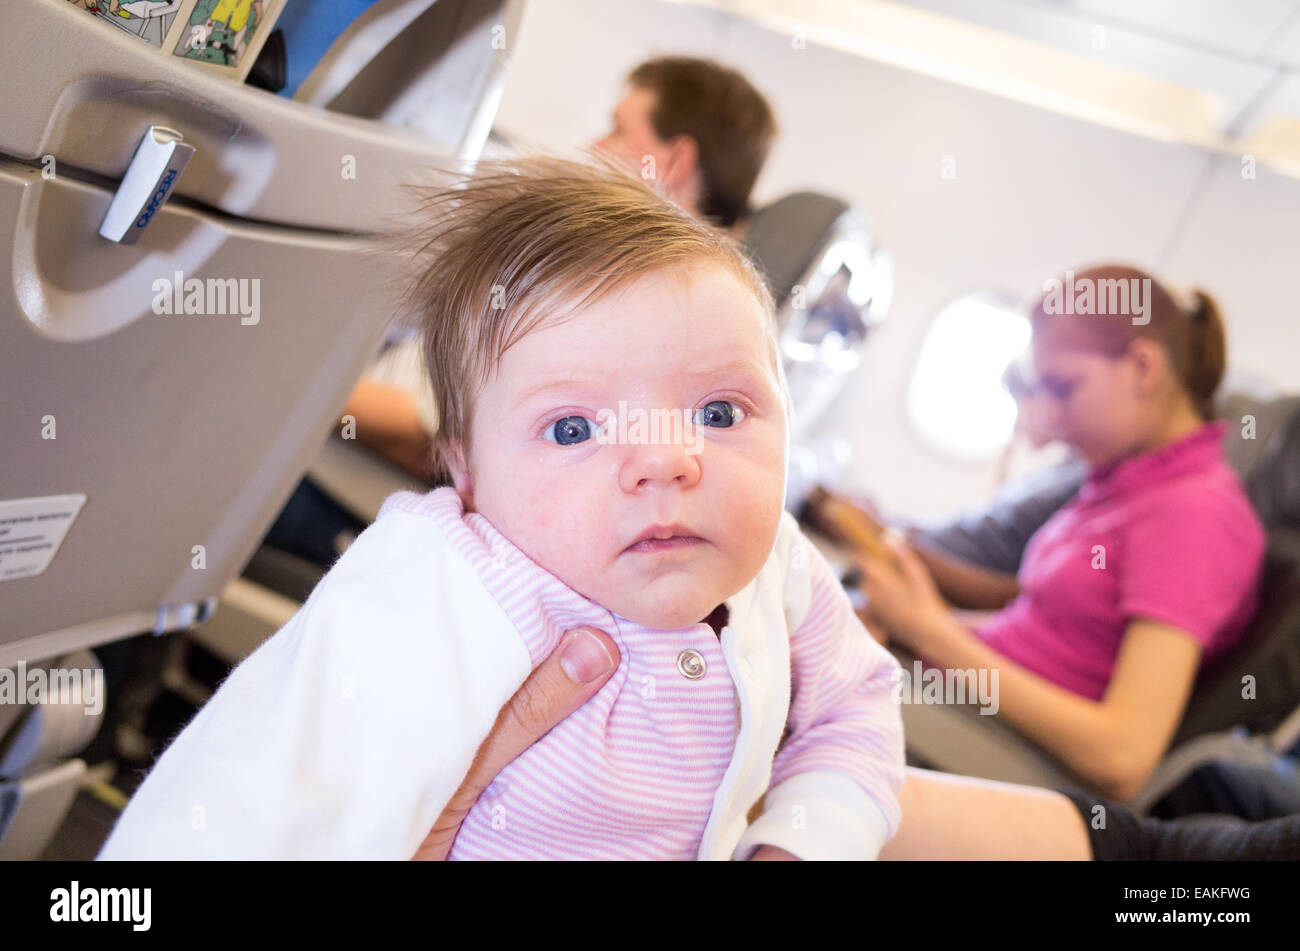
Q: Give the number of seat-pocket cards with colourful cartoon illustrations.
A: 1